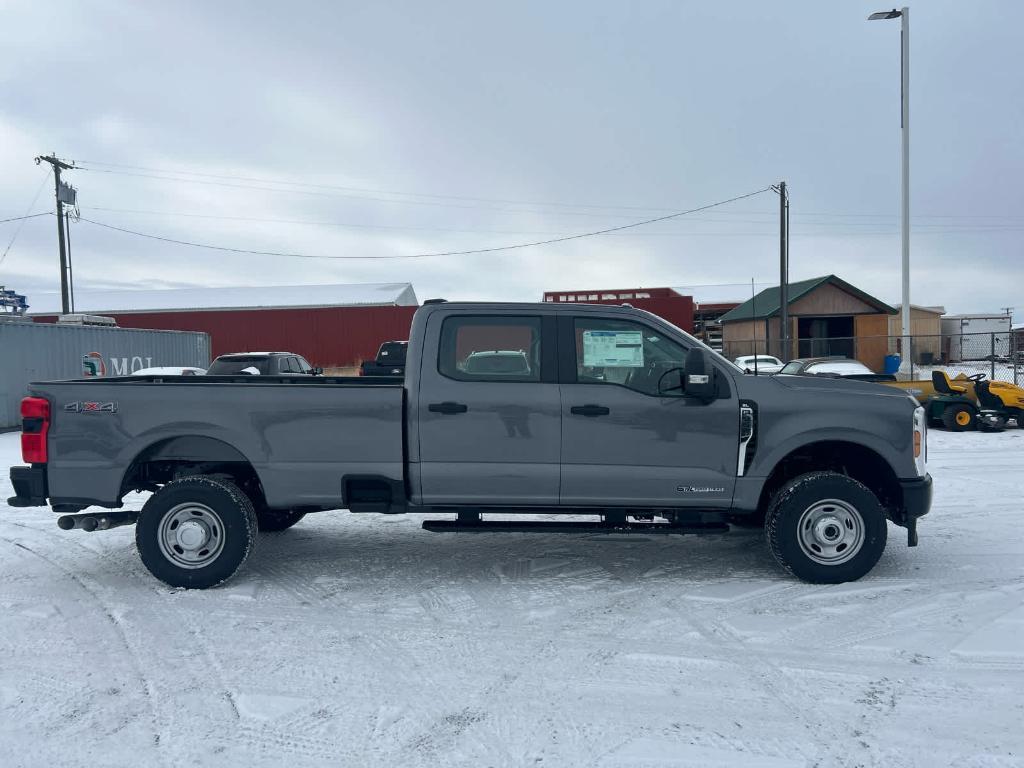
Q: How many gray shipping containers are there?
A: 1